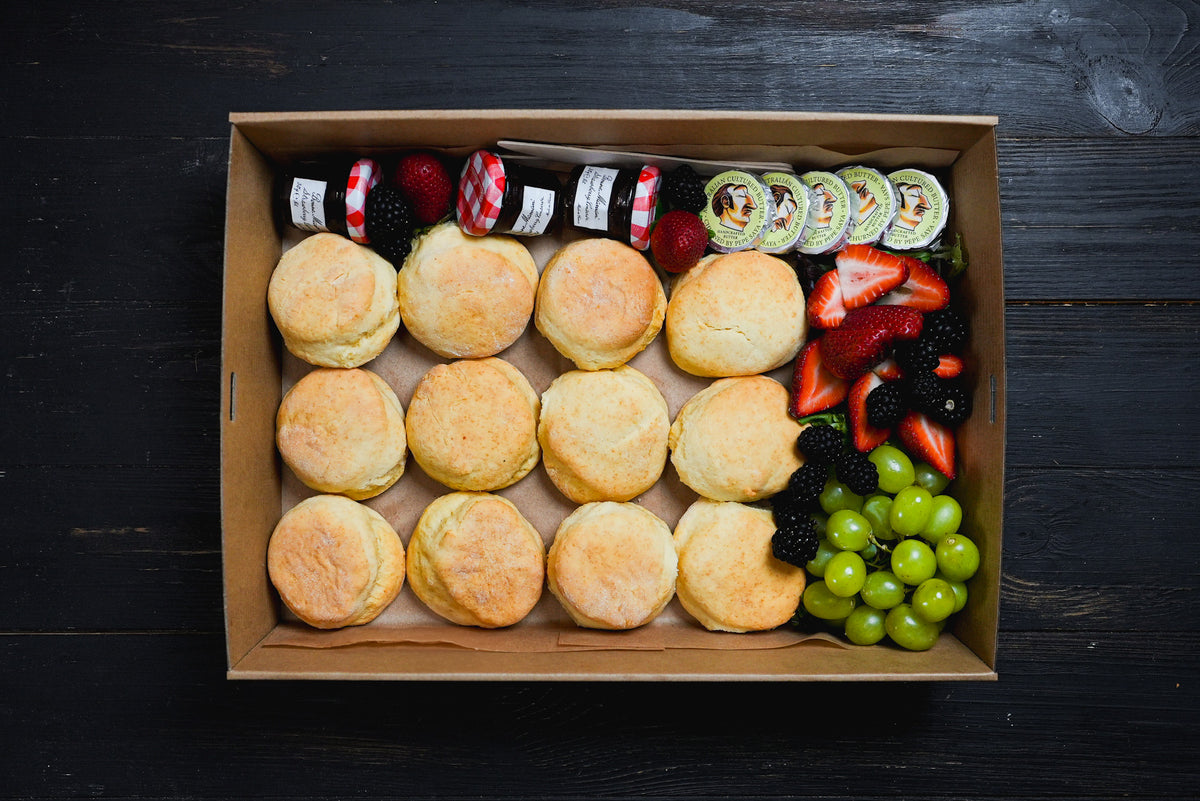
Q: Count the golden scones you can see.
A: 12